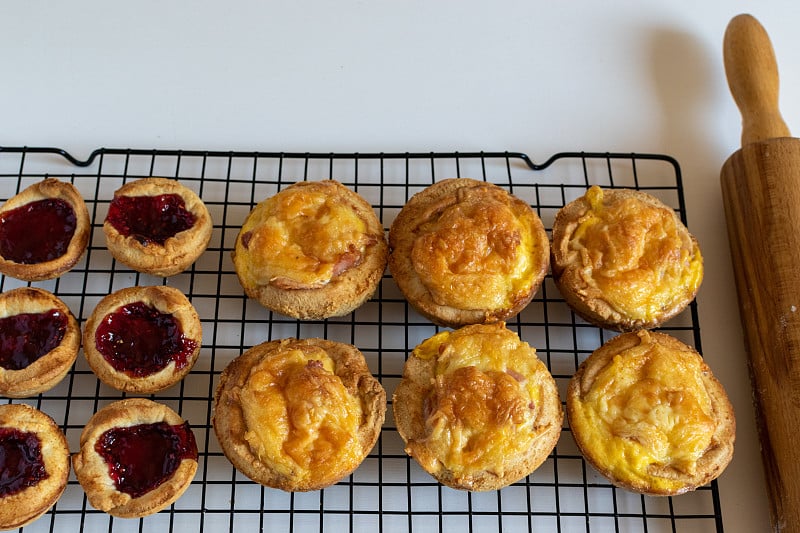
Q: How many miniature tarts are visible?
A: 6